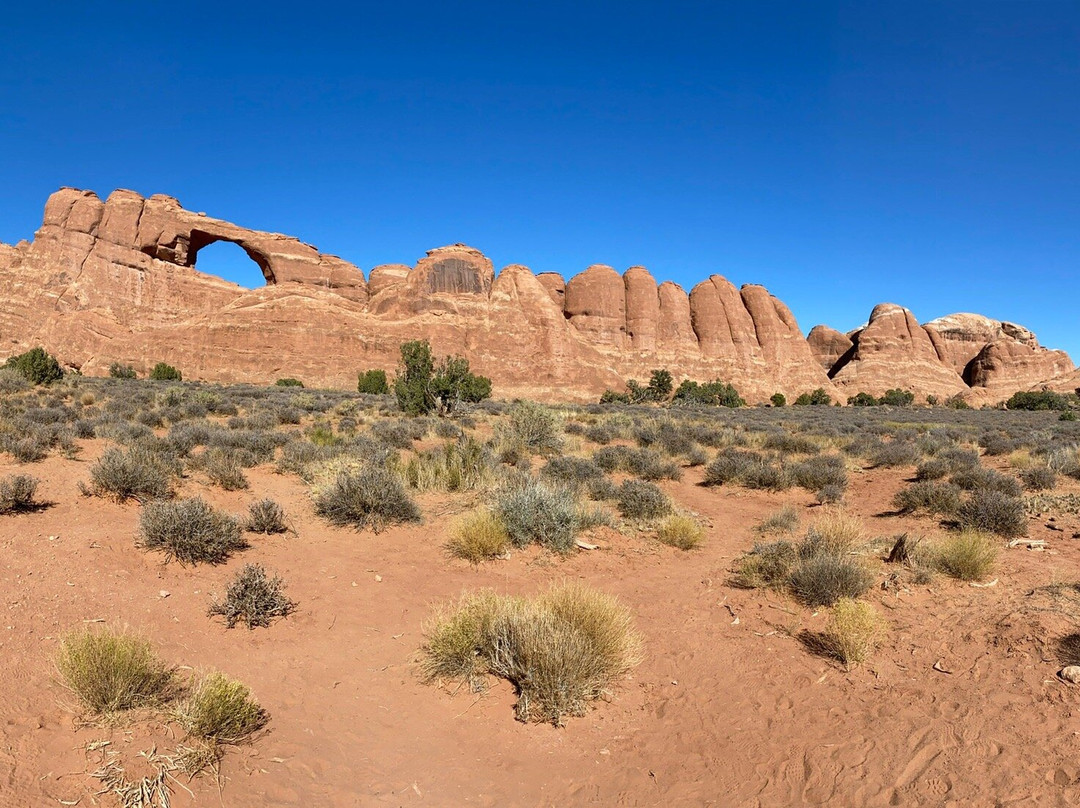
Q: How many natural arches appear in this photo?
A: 1